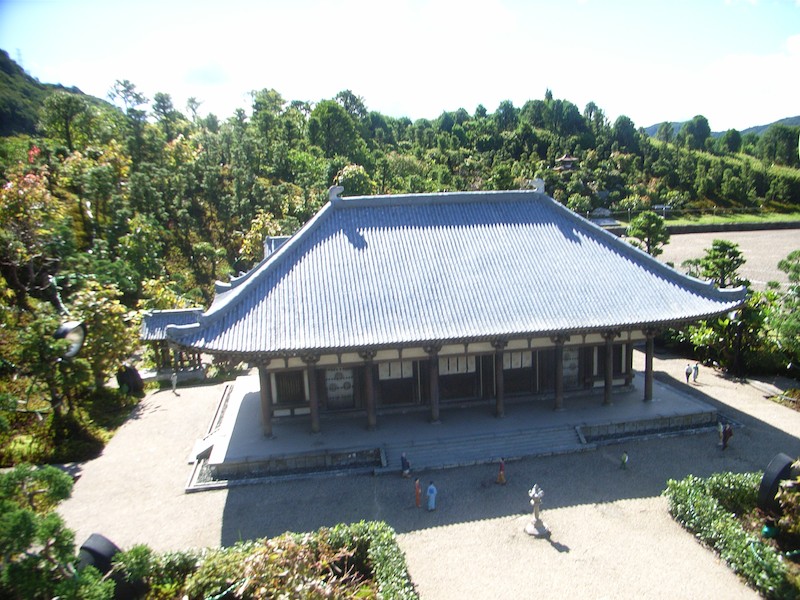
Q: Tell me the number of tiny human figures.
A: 10